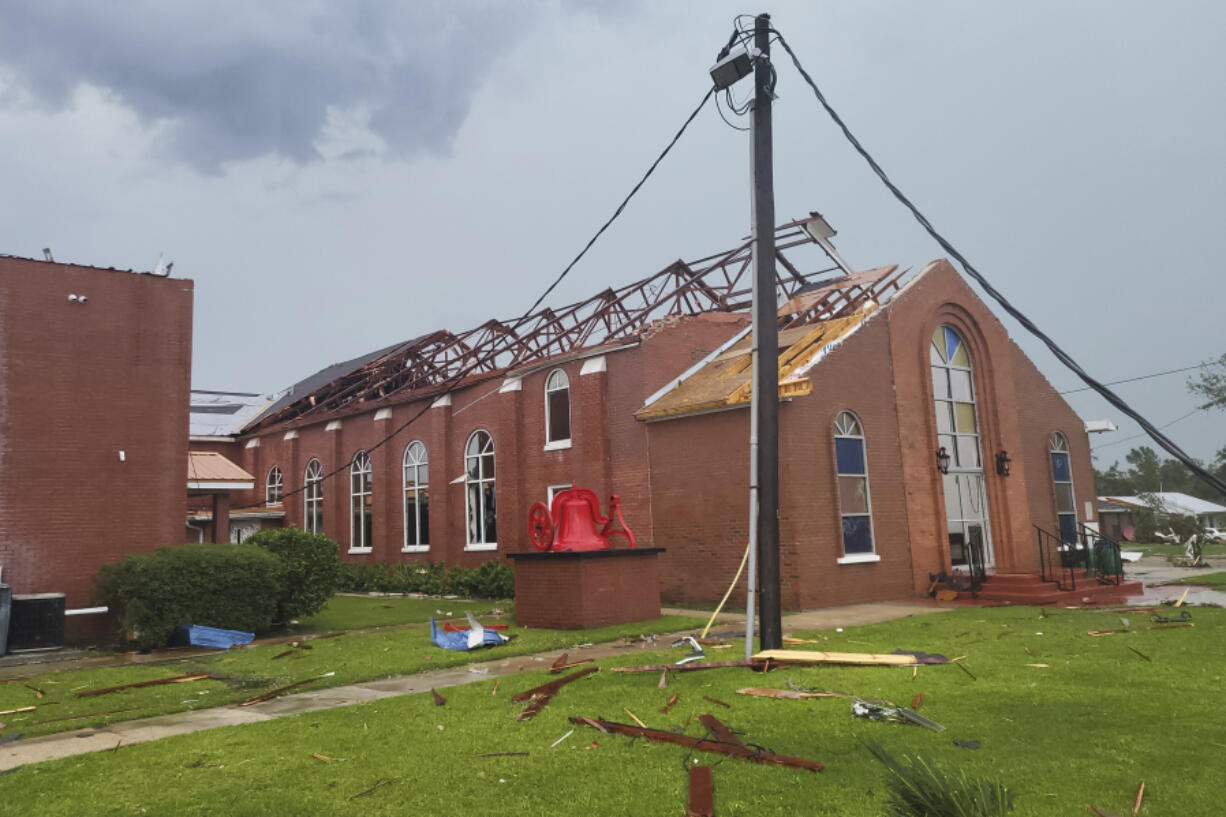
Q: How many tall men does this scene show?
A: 0